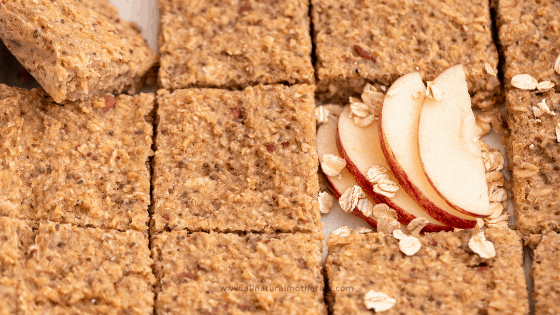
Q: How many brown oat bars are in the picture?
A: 11